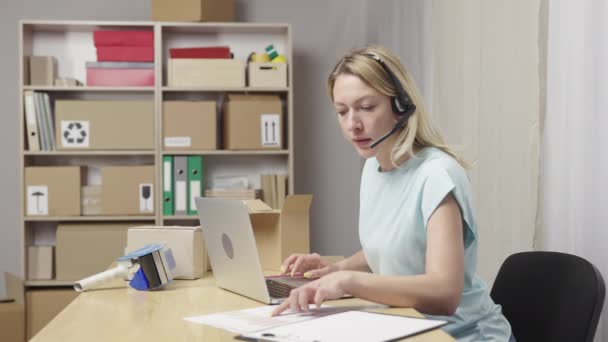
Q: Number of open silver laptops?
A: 1